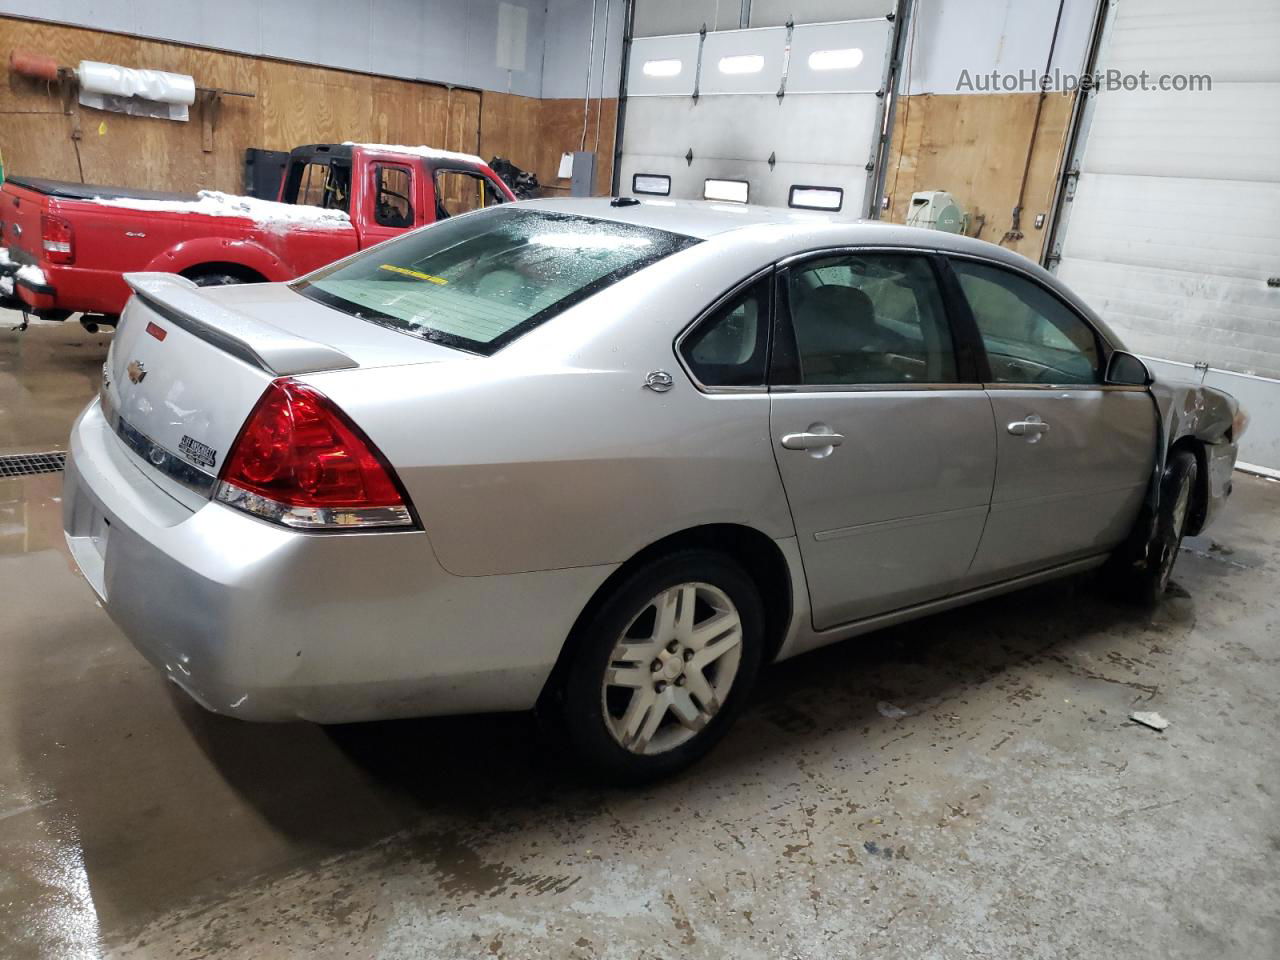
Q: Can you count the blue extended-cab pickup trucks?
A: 0